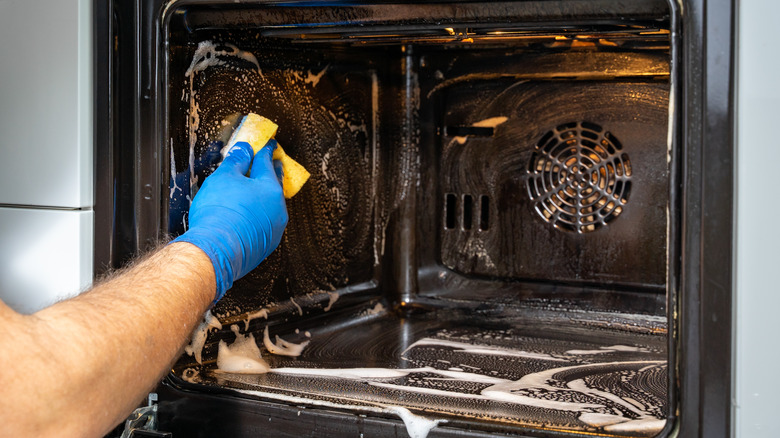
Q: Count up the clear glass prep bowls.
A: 0